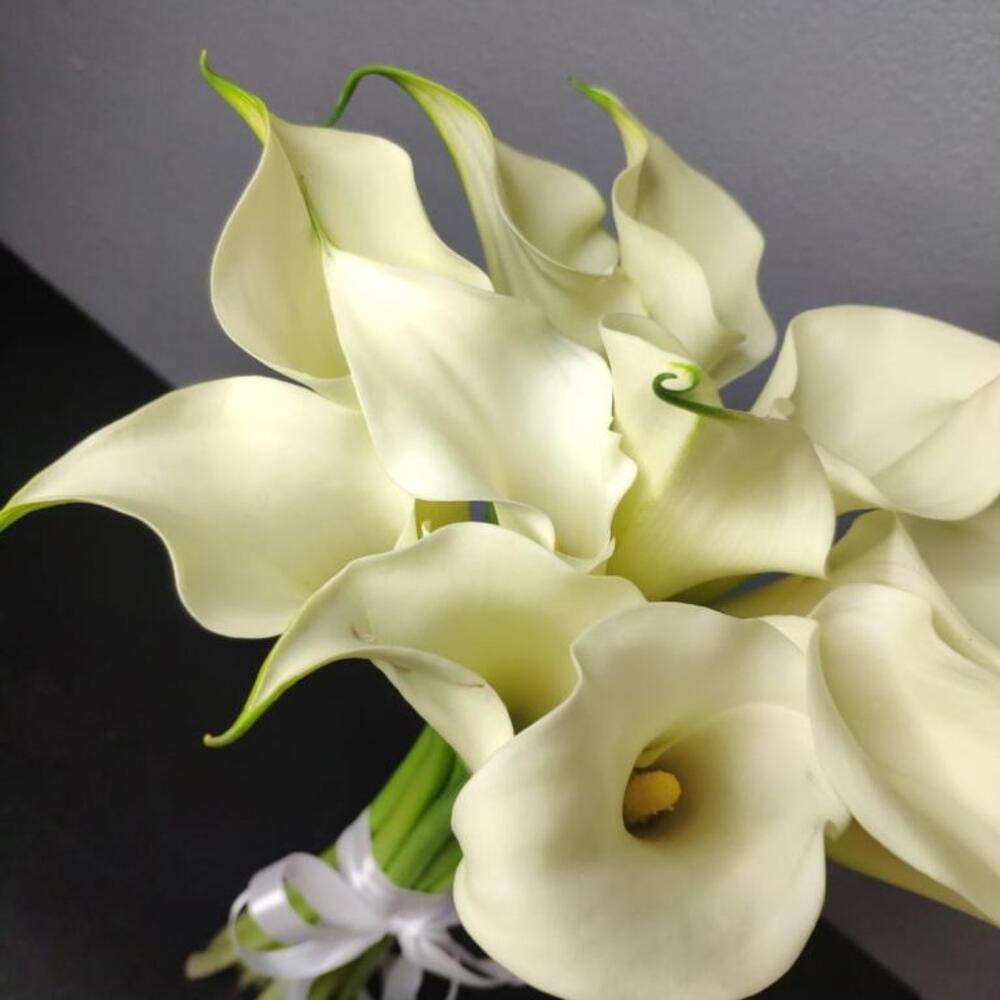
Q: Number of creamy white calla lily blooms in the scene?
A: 11